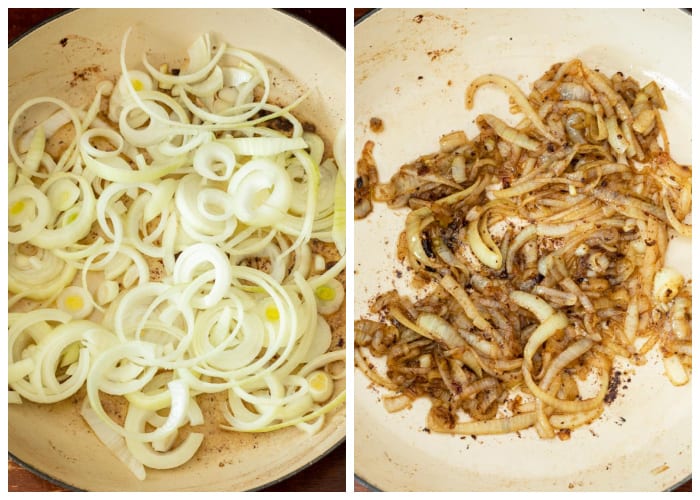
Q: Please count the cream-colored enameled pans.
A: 2